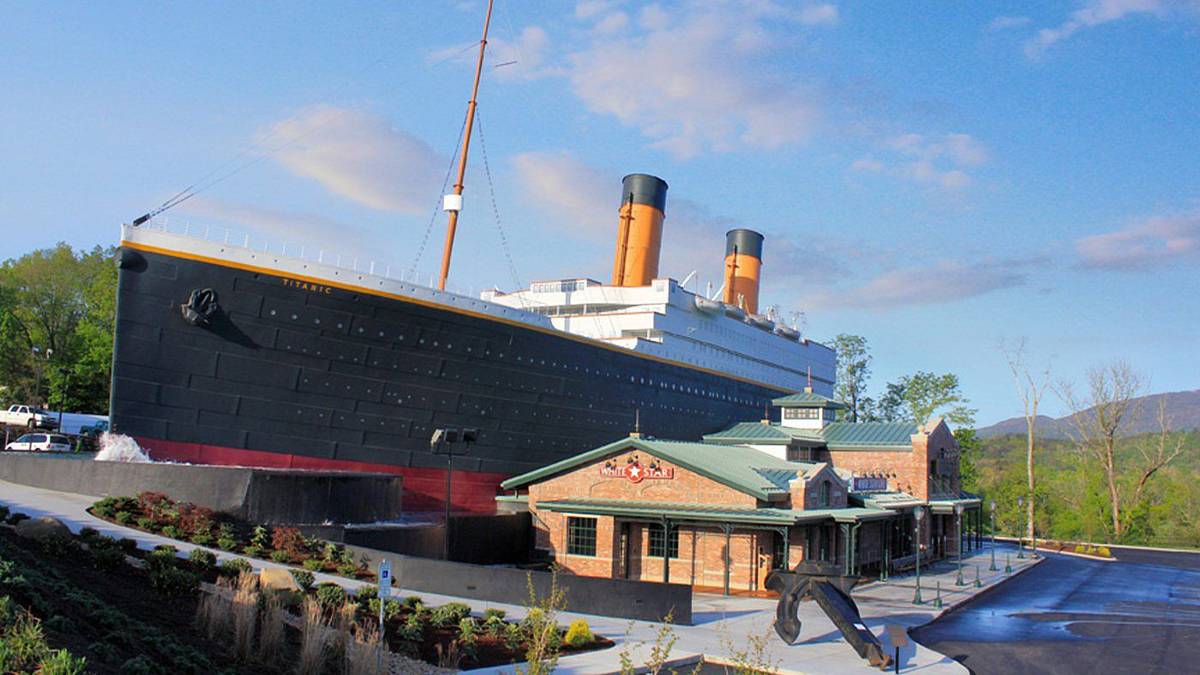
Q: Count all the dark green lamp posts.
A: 4